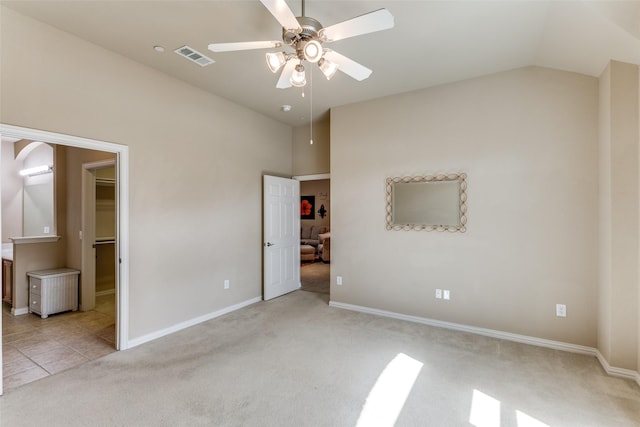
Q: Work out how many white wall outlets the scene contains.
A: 5